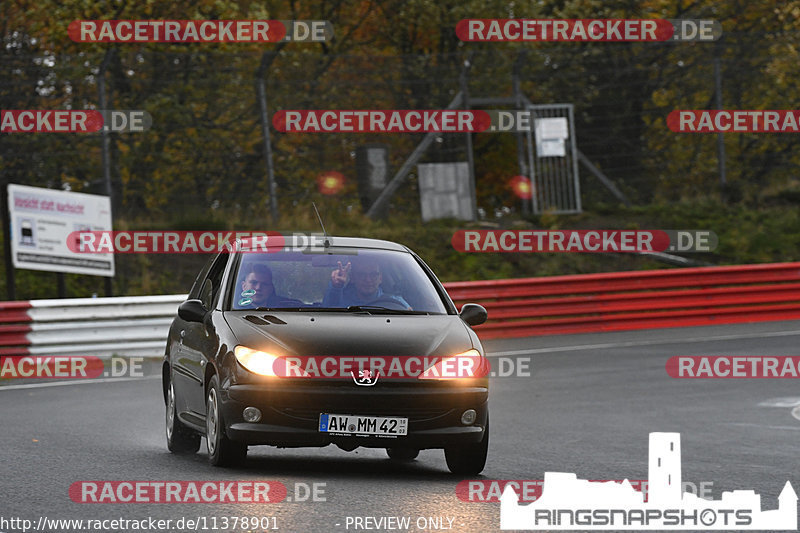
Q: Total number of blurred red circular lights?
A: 2